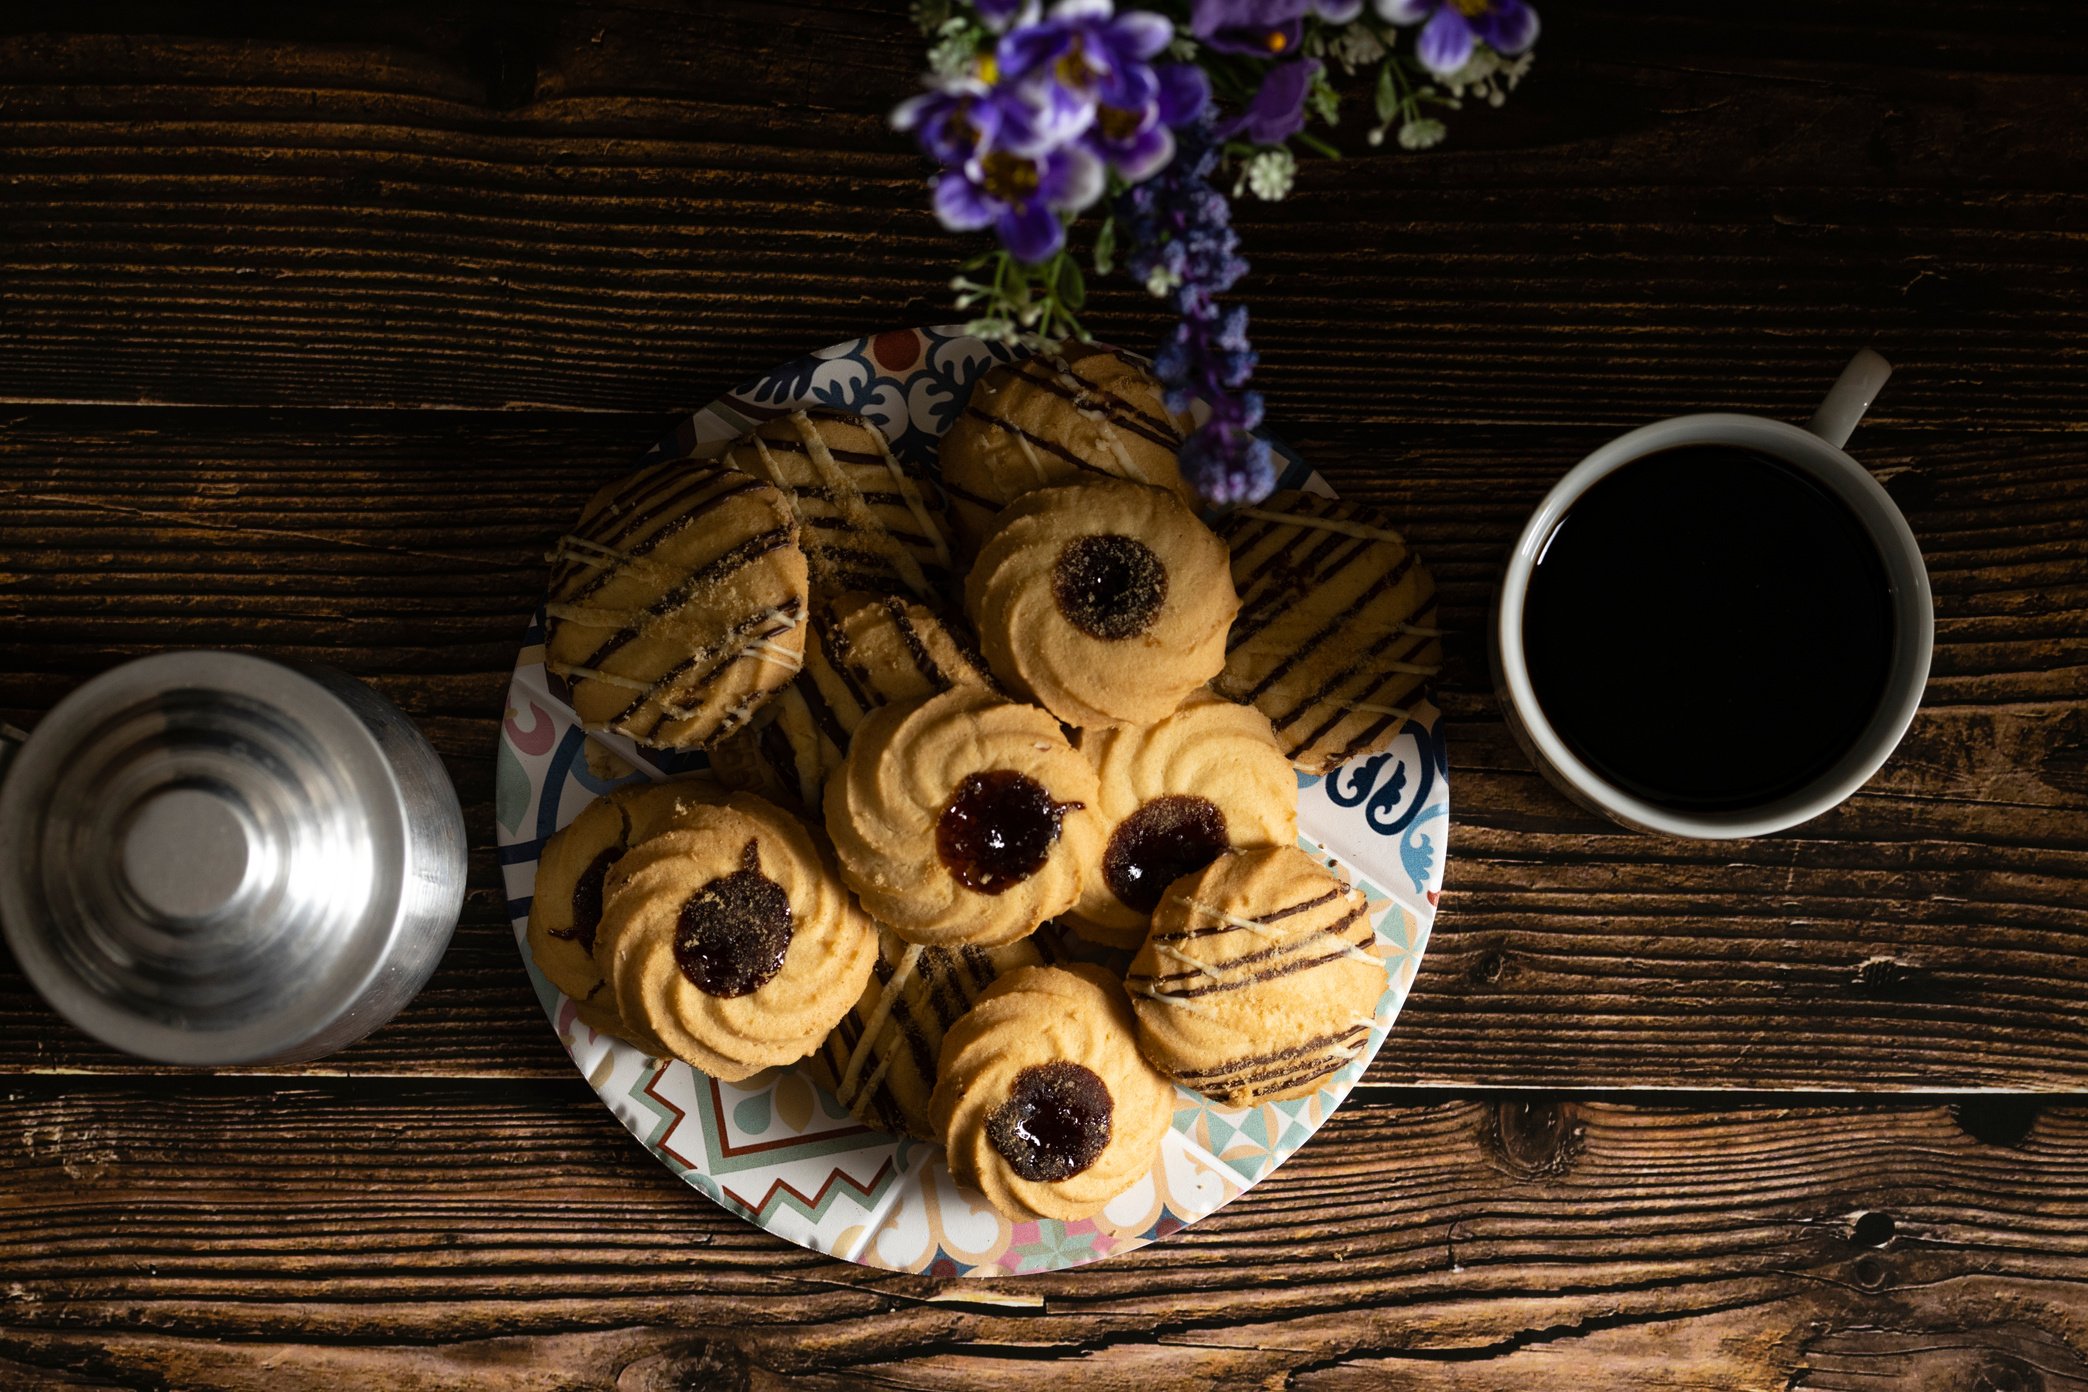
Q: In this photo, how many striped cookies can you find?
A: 7